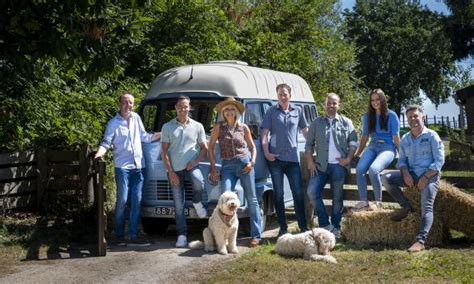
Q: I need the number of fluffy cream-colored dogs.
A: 2